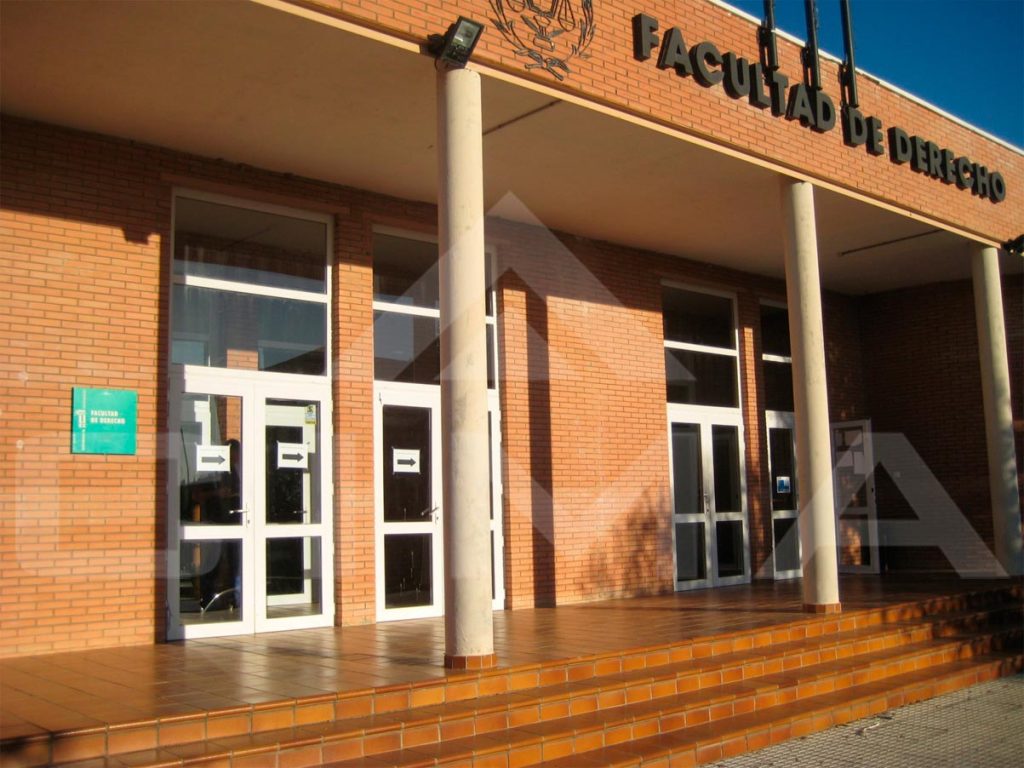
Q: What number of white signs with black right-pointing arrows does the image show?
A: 3